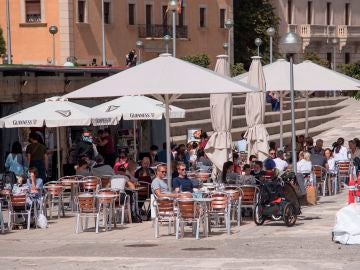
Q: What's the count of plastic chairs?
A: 0